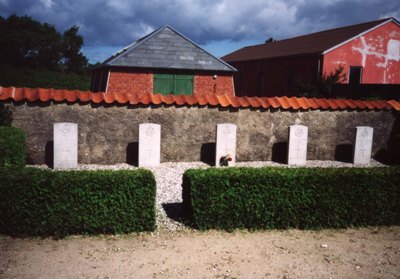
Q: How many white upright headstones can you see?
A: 5